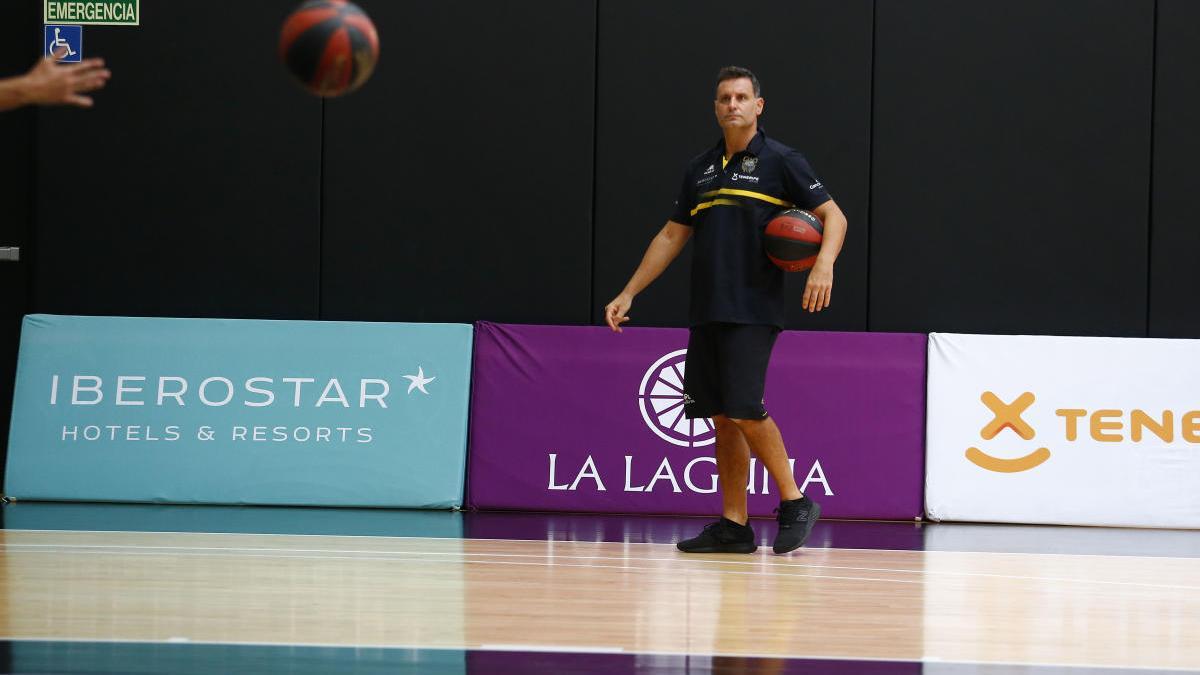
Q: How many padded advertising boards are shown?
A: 3